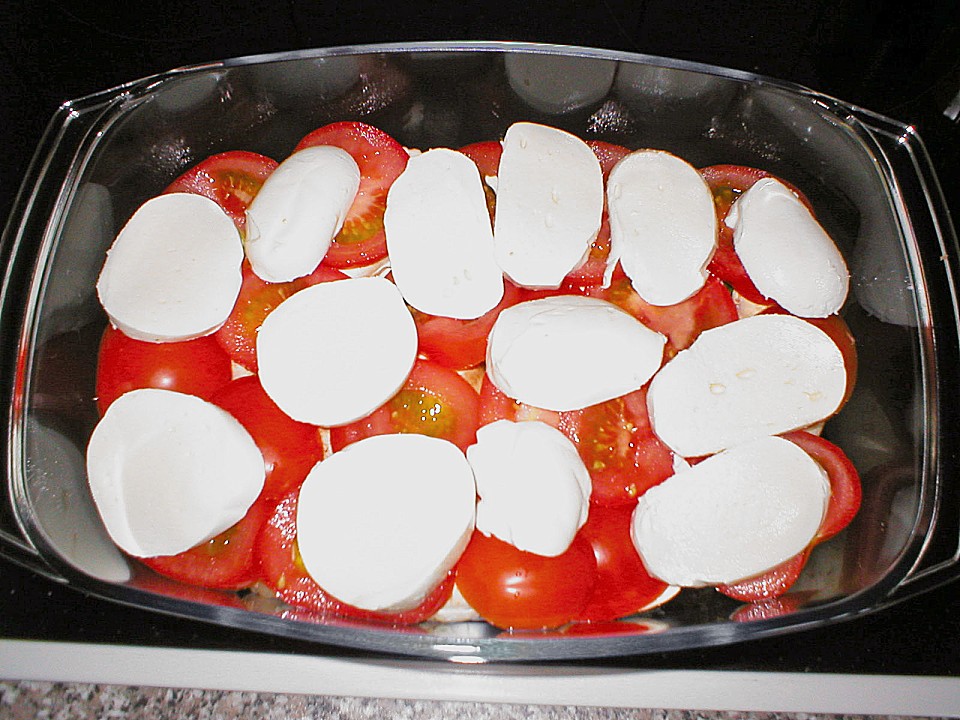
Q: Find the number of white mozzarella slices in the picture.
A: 13